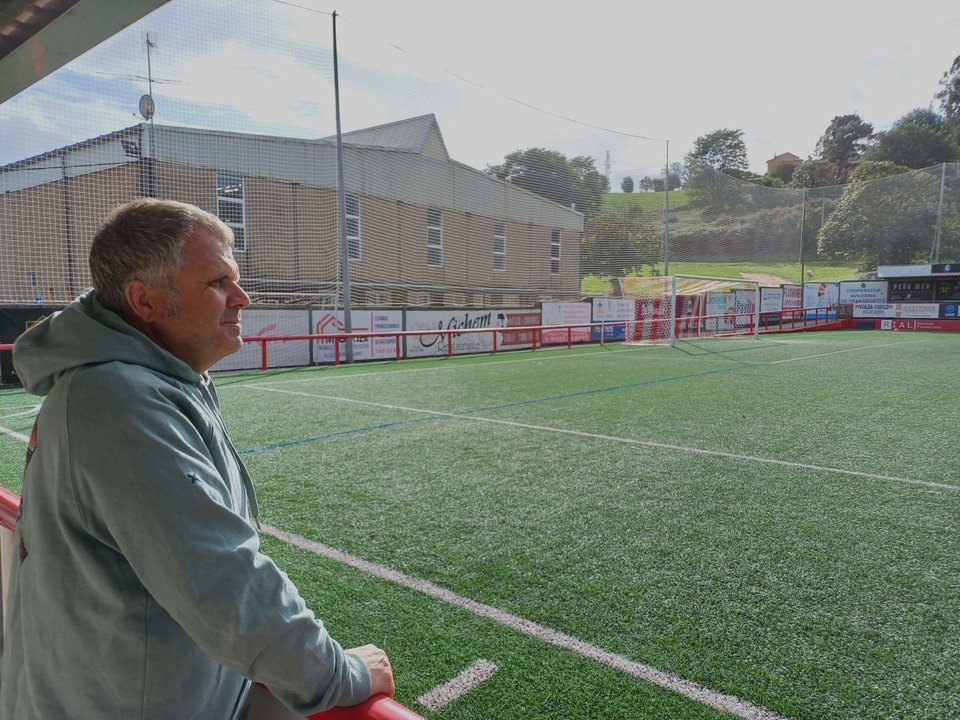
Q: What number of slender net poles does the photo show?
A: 4